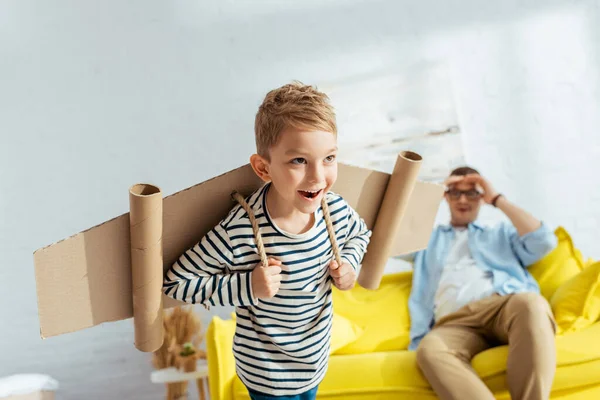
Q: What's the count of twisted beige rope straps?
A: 2